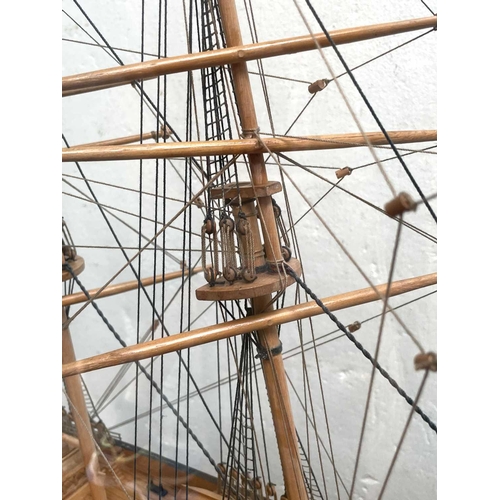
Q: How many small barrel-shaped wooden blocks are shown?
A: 5